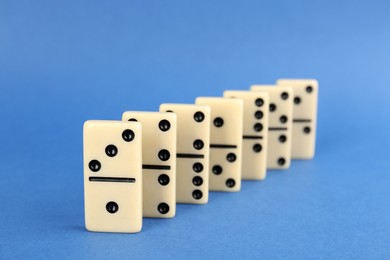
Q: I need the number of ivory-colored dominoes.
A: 7